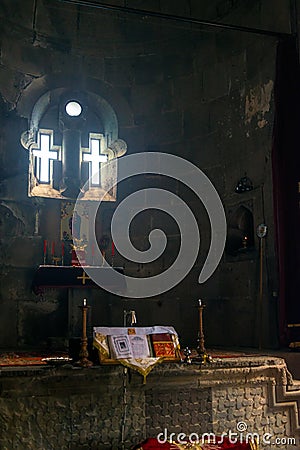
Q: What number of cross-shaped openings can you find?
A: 2